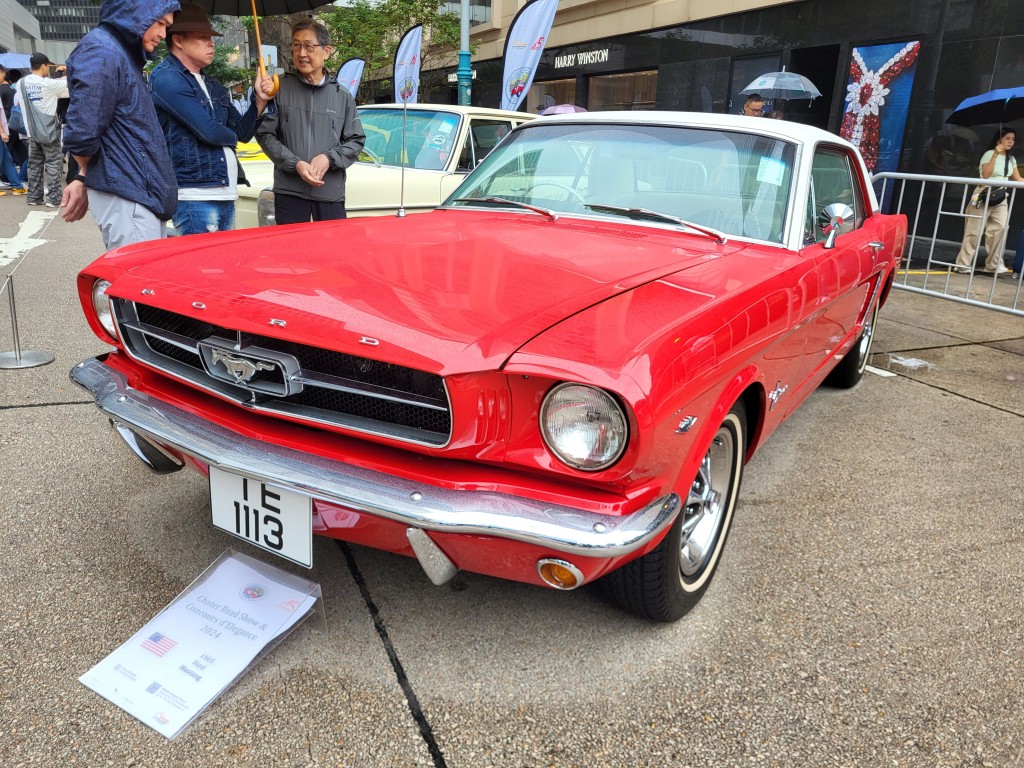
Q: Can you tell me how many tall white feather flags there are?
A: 3